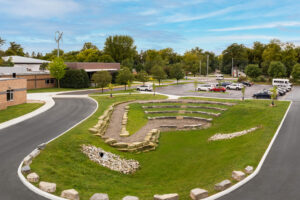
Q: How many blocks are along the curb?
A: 14